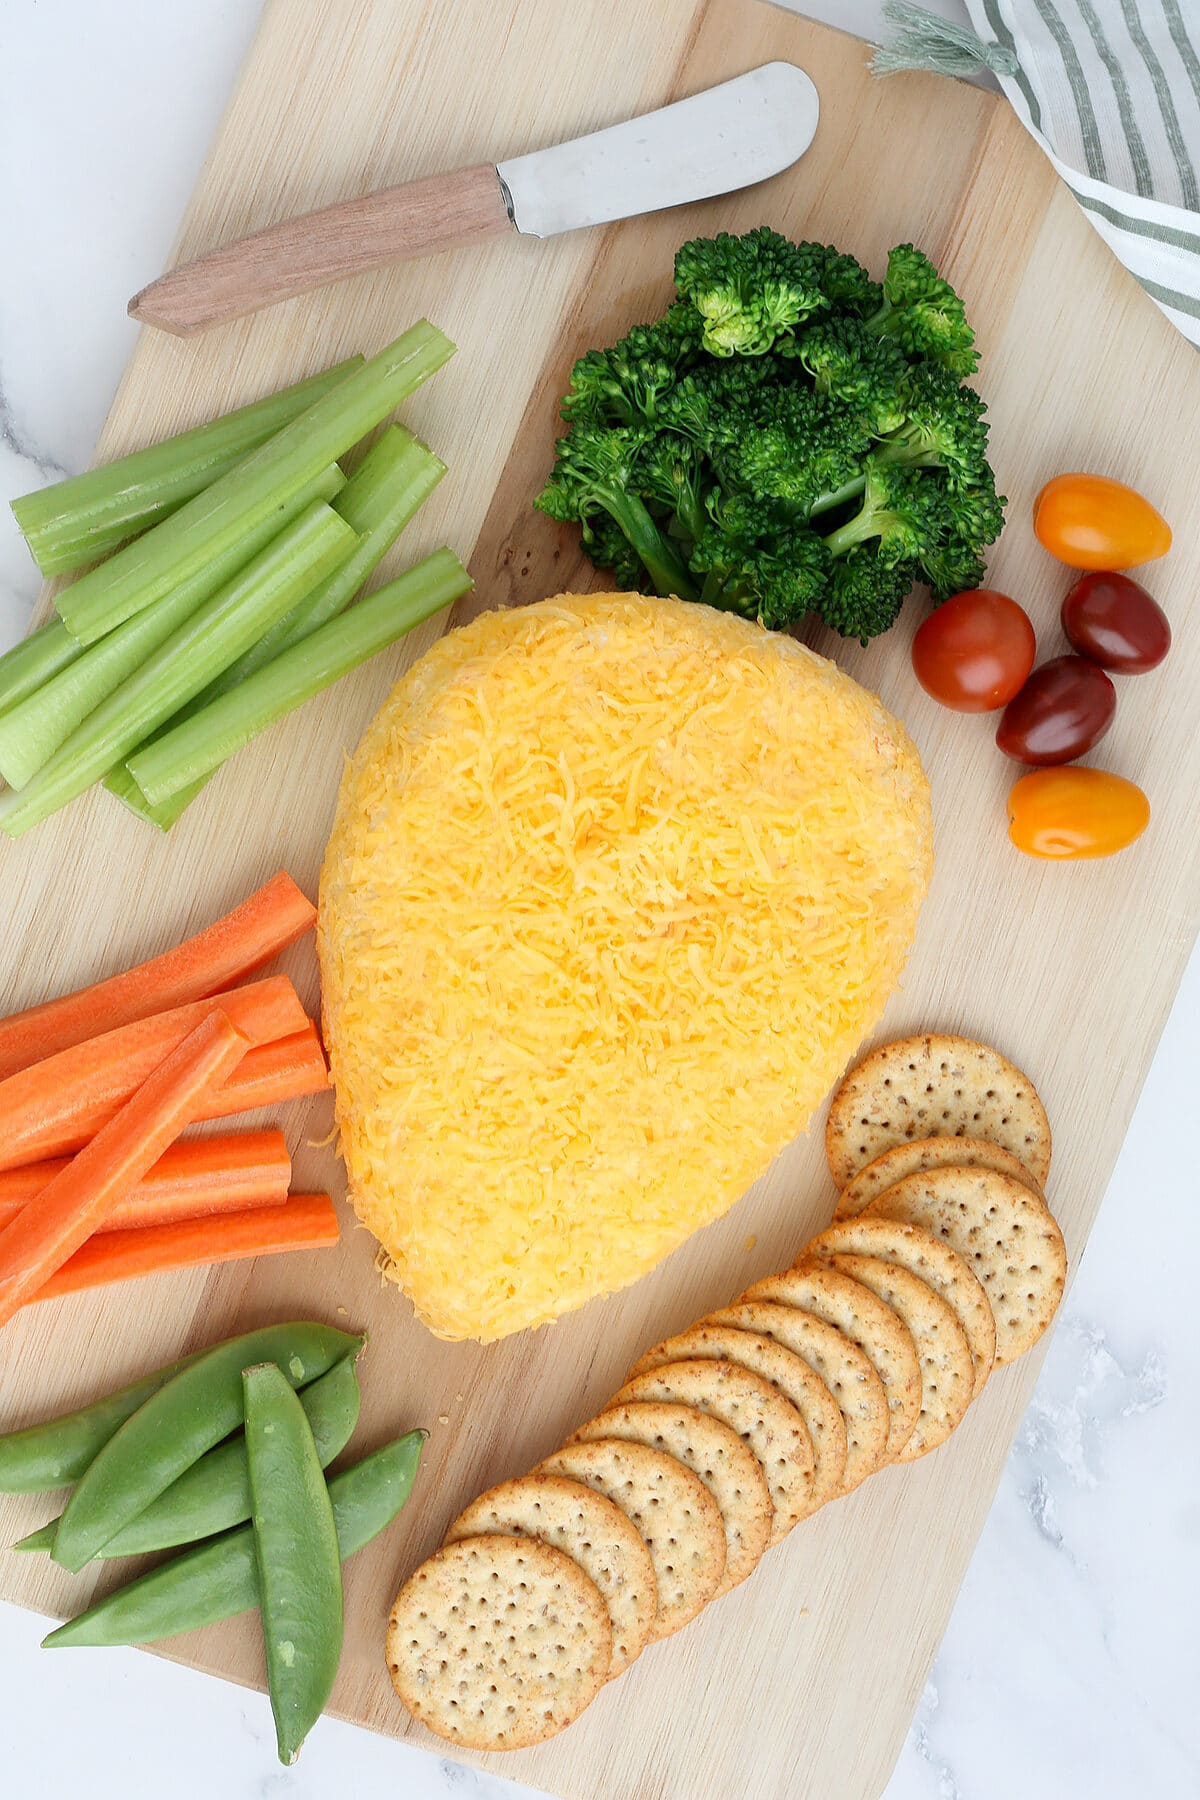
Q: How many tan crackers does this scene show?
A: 13